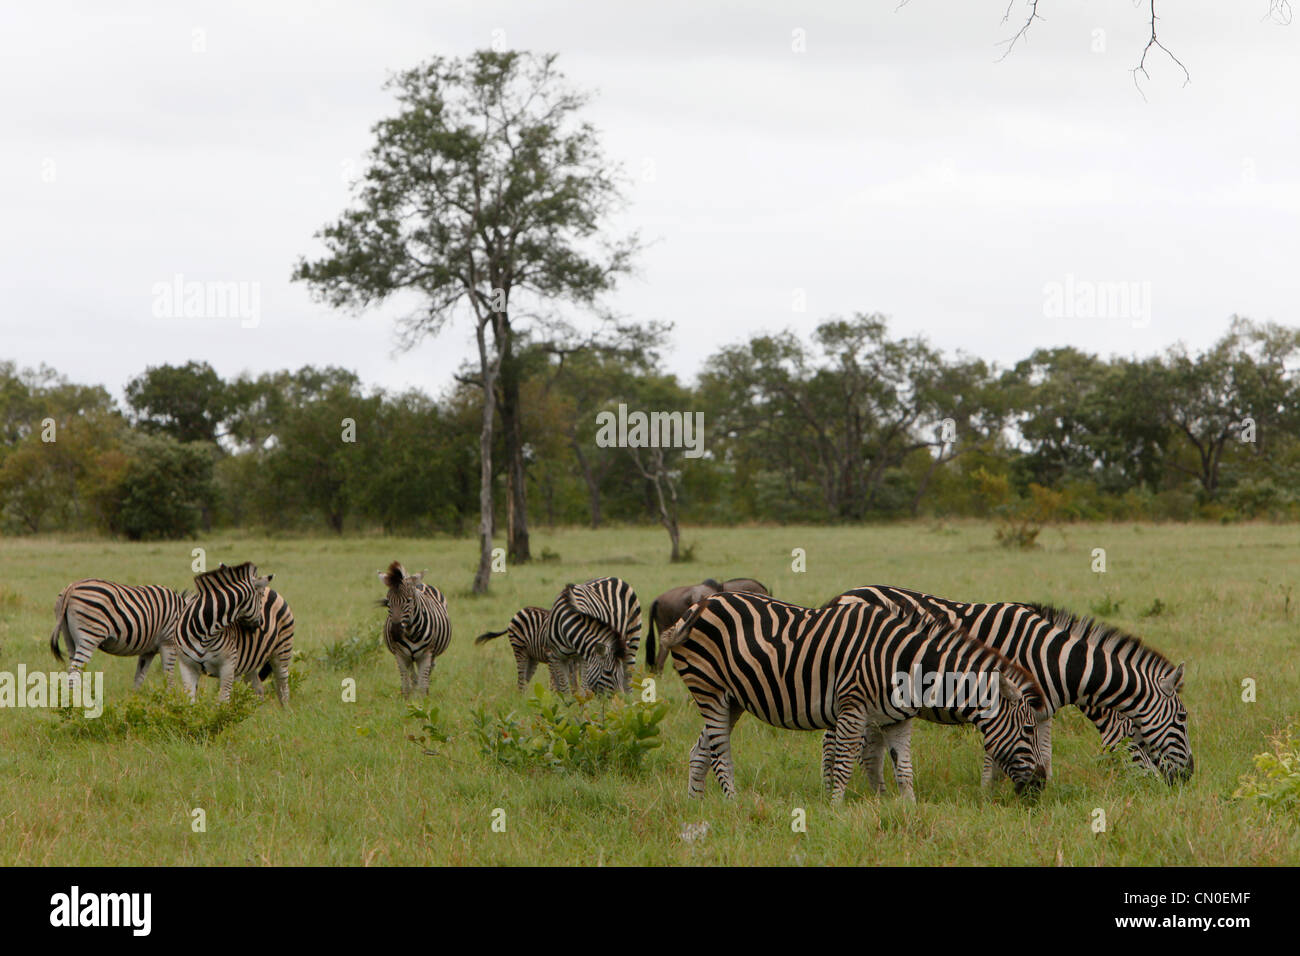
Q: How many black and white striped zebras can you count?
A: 8